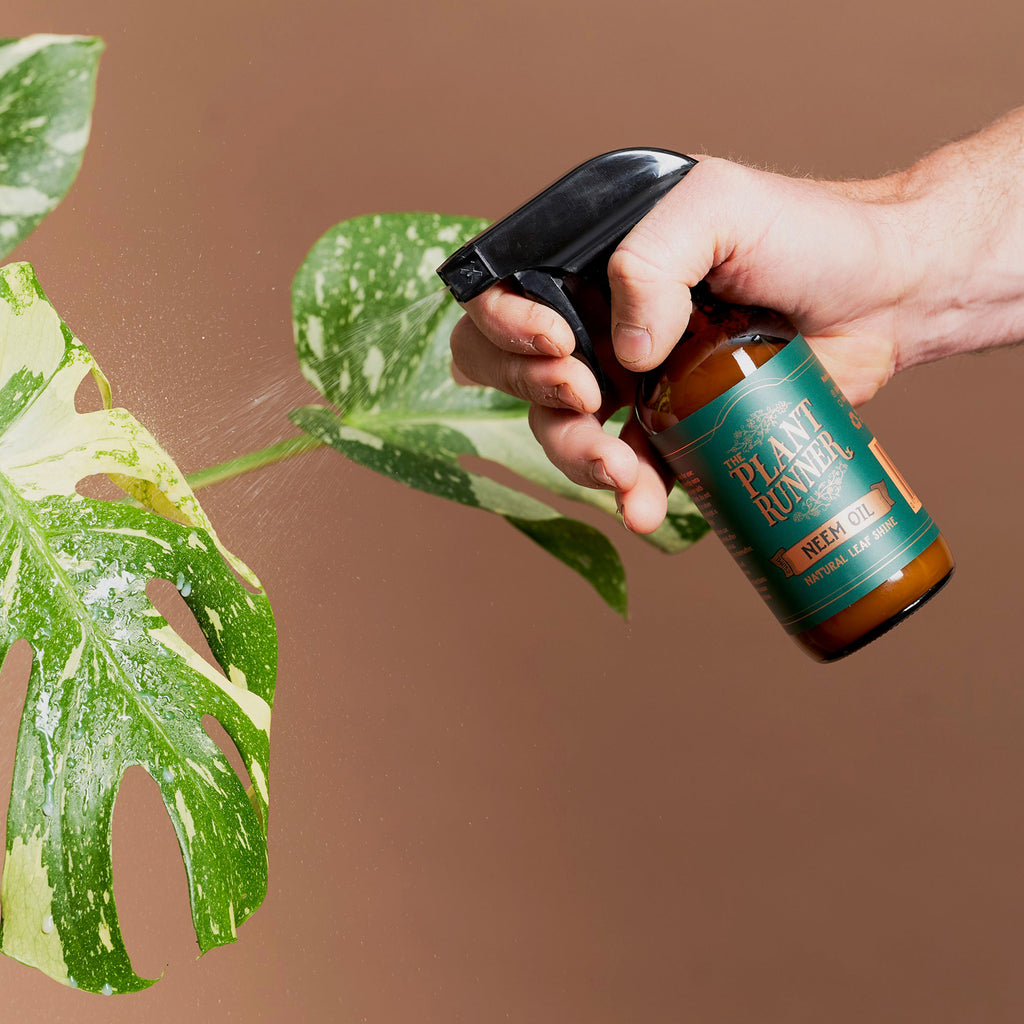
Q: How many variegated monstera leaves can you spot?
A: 3